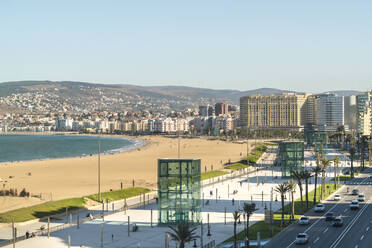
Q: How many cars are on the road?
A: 9